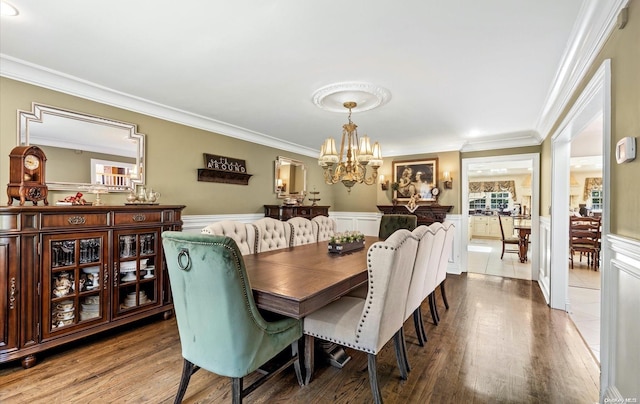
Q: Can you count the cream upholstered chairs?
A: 8